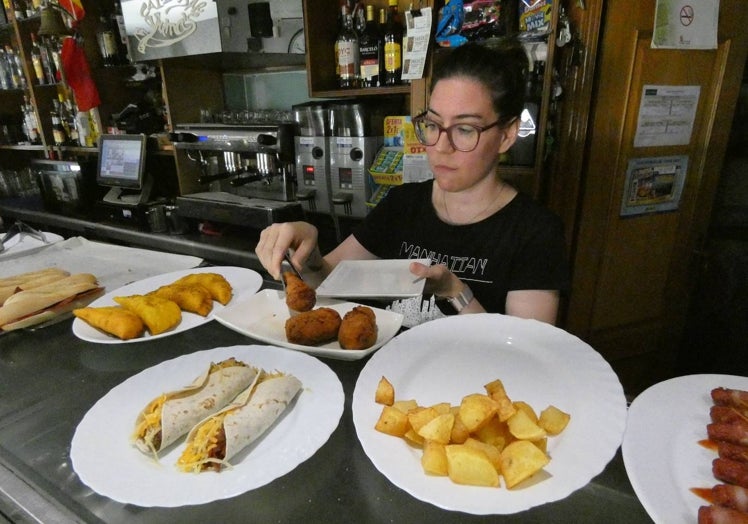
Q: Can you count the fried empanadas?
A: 4